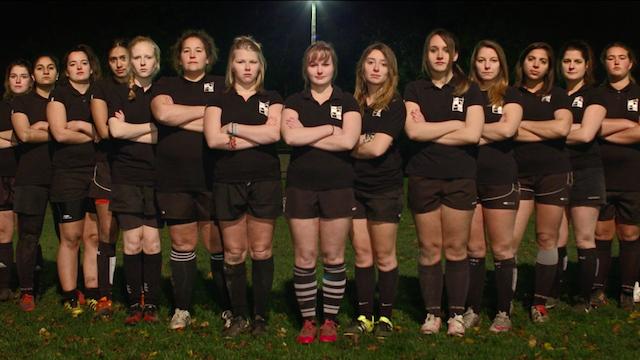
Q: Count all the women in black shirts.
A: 14